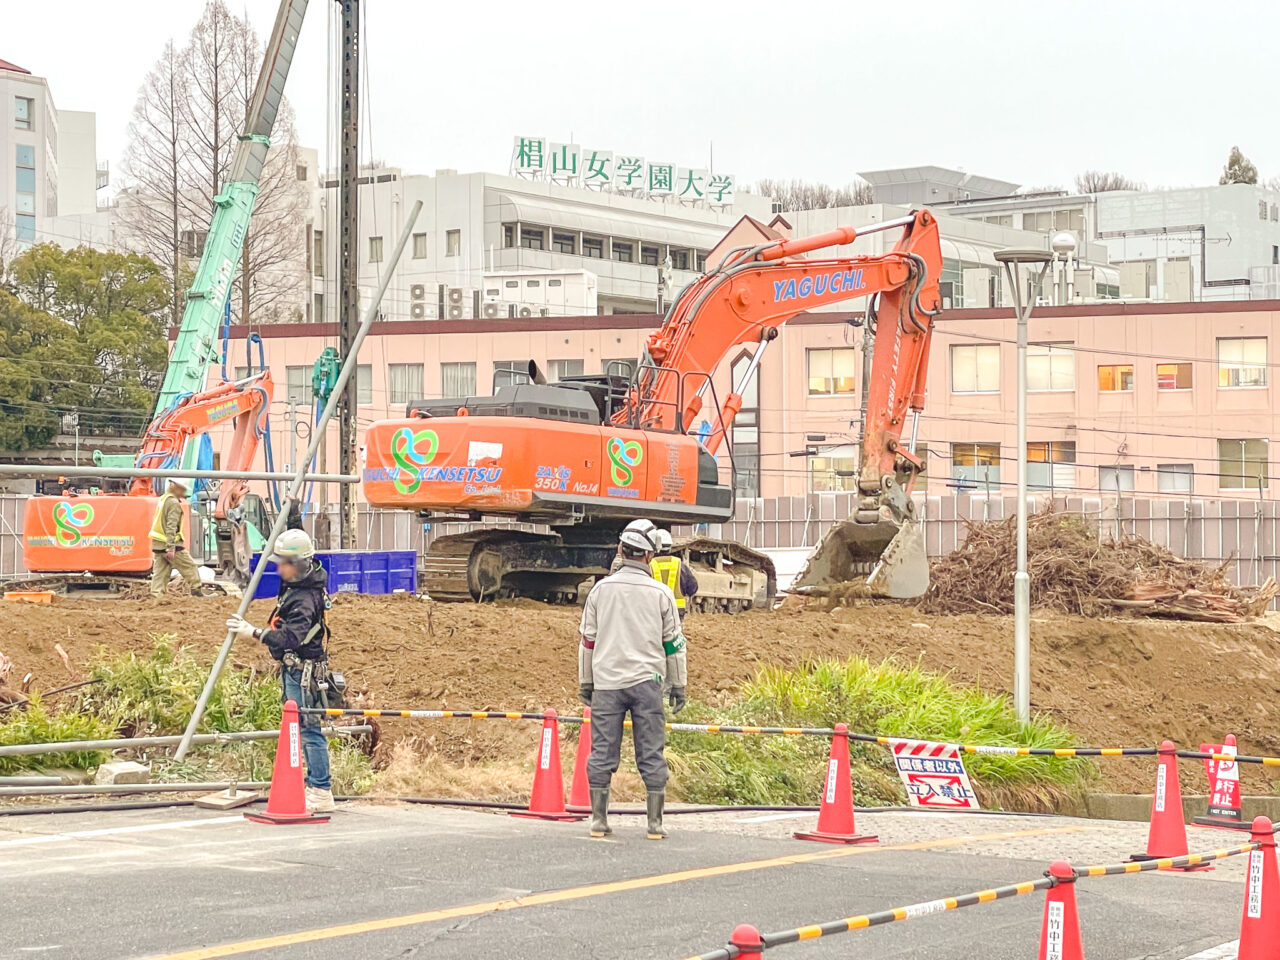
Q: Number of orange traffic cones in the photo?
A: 9